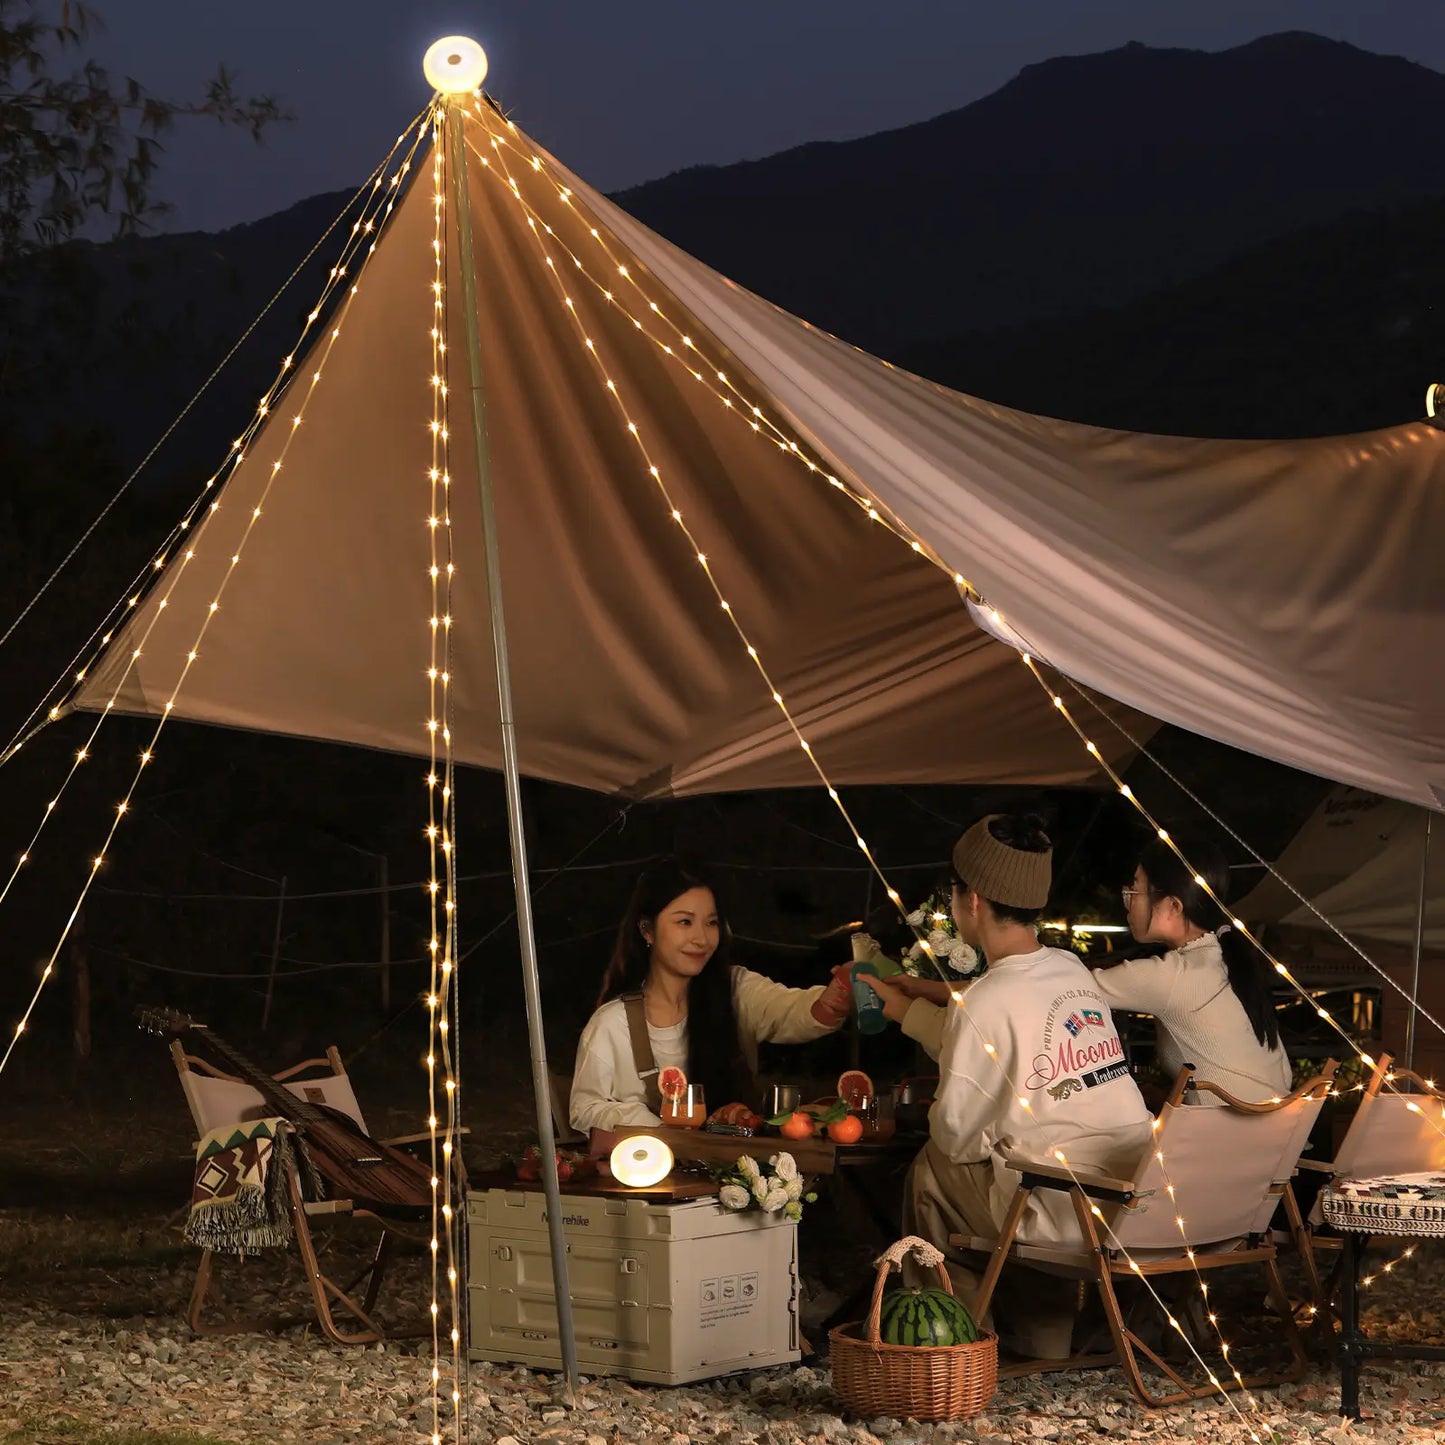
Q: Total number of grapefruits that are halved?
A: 2